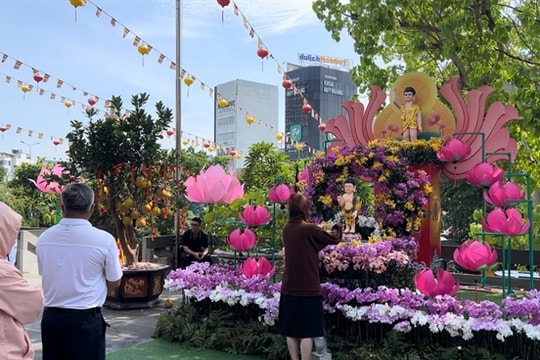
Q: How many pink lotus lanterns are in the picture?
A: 13